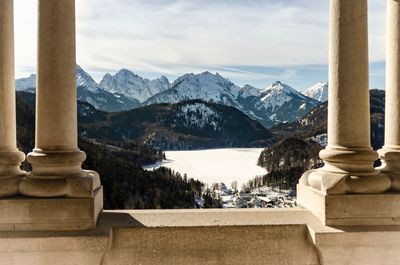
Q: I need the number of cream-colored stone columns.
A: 4